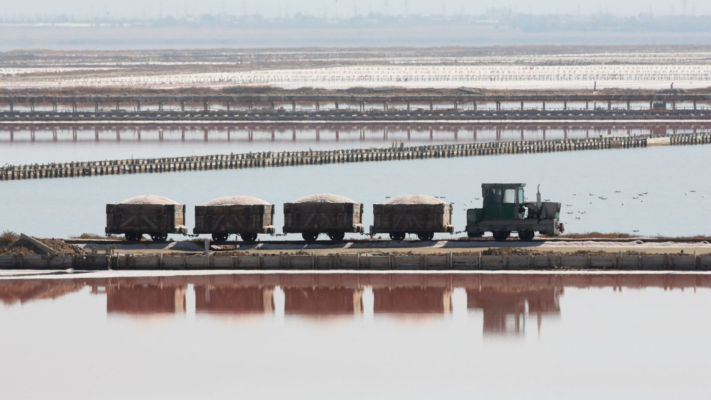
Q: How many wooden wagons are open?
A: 4